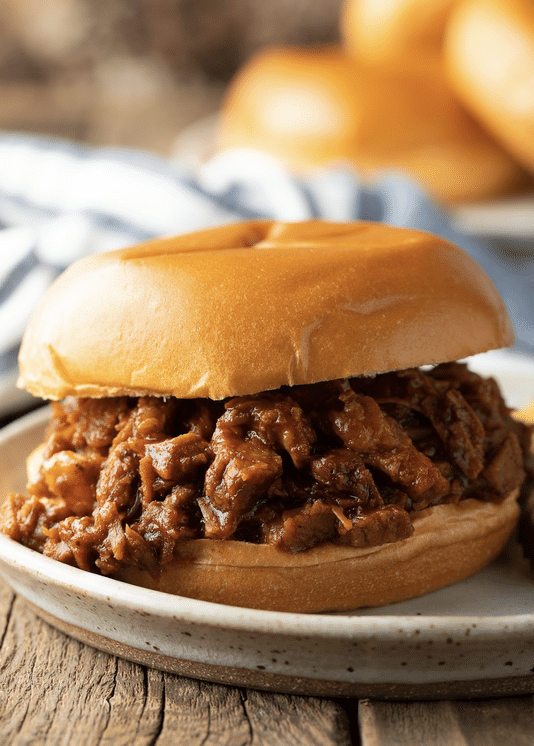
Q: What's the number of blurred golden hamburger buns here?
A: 3